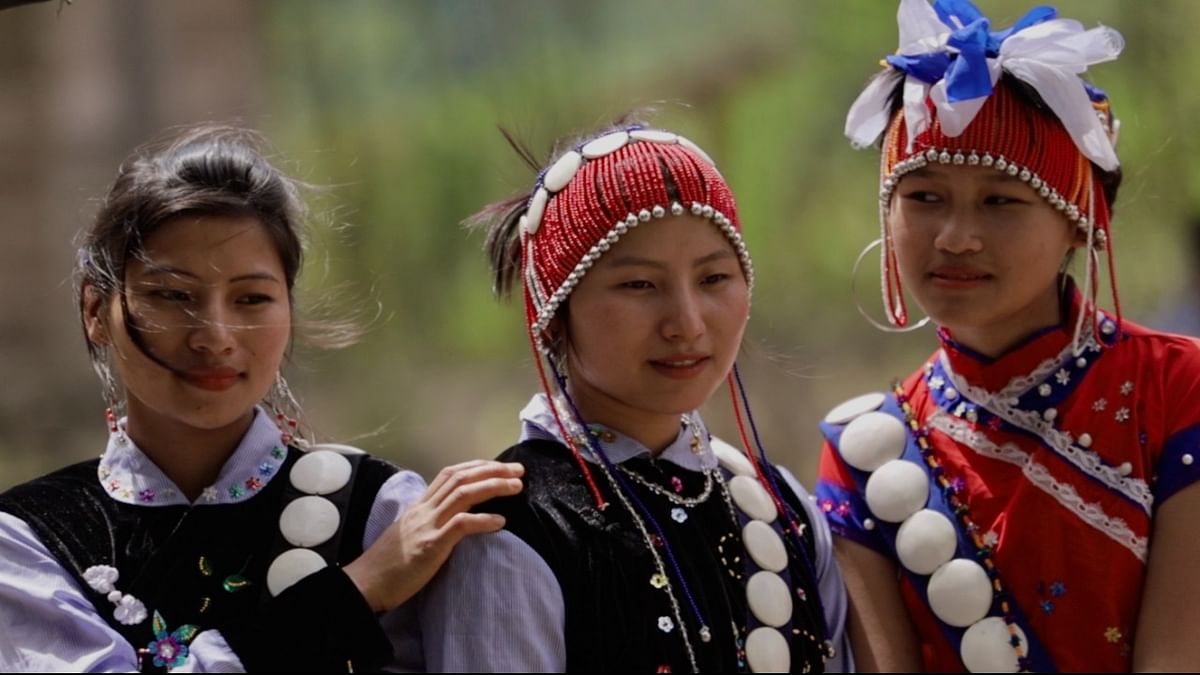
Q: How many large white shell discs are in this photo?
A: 15